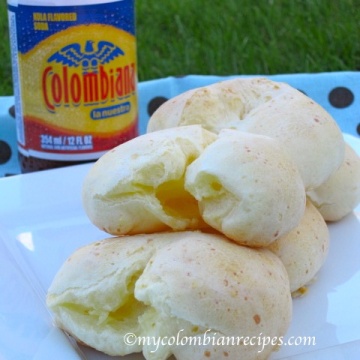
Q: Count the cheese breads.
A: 5